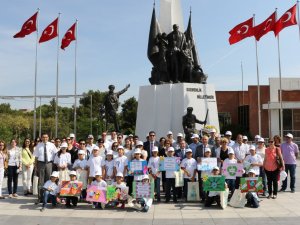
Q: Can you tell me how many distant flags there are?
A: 6